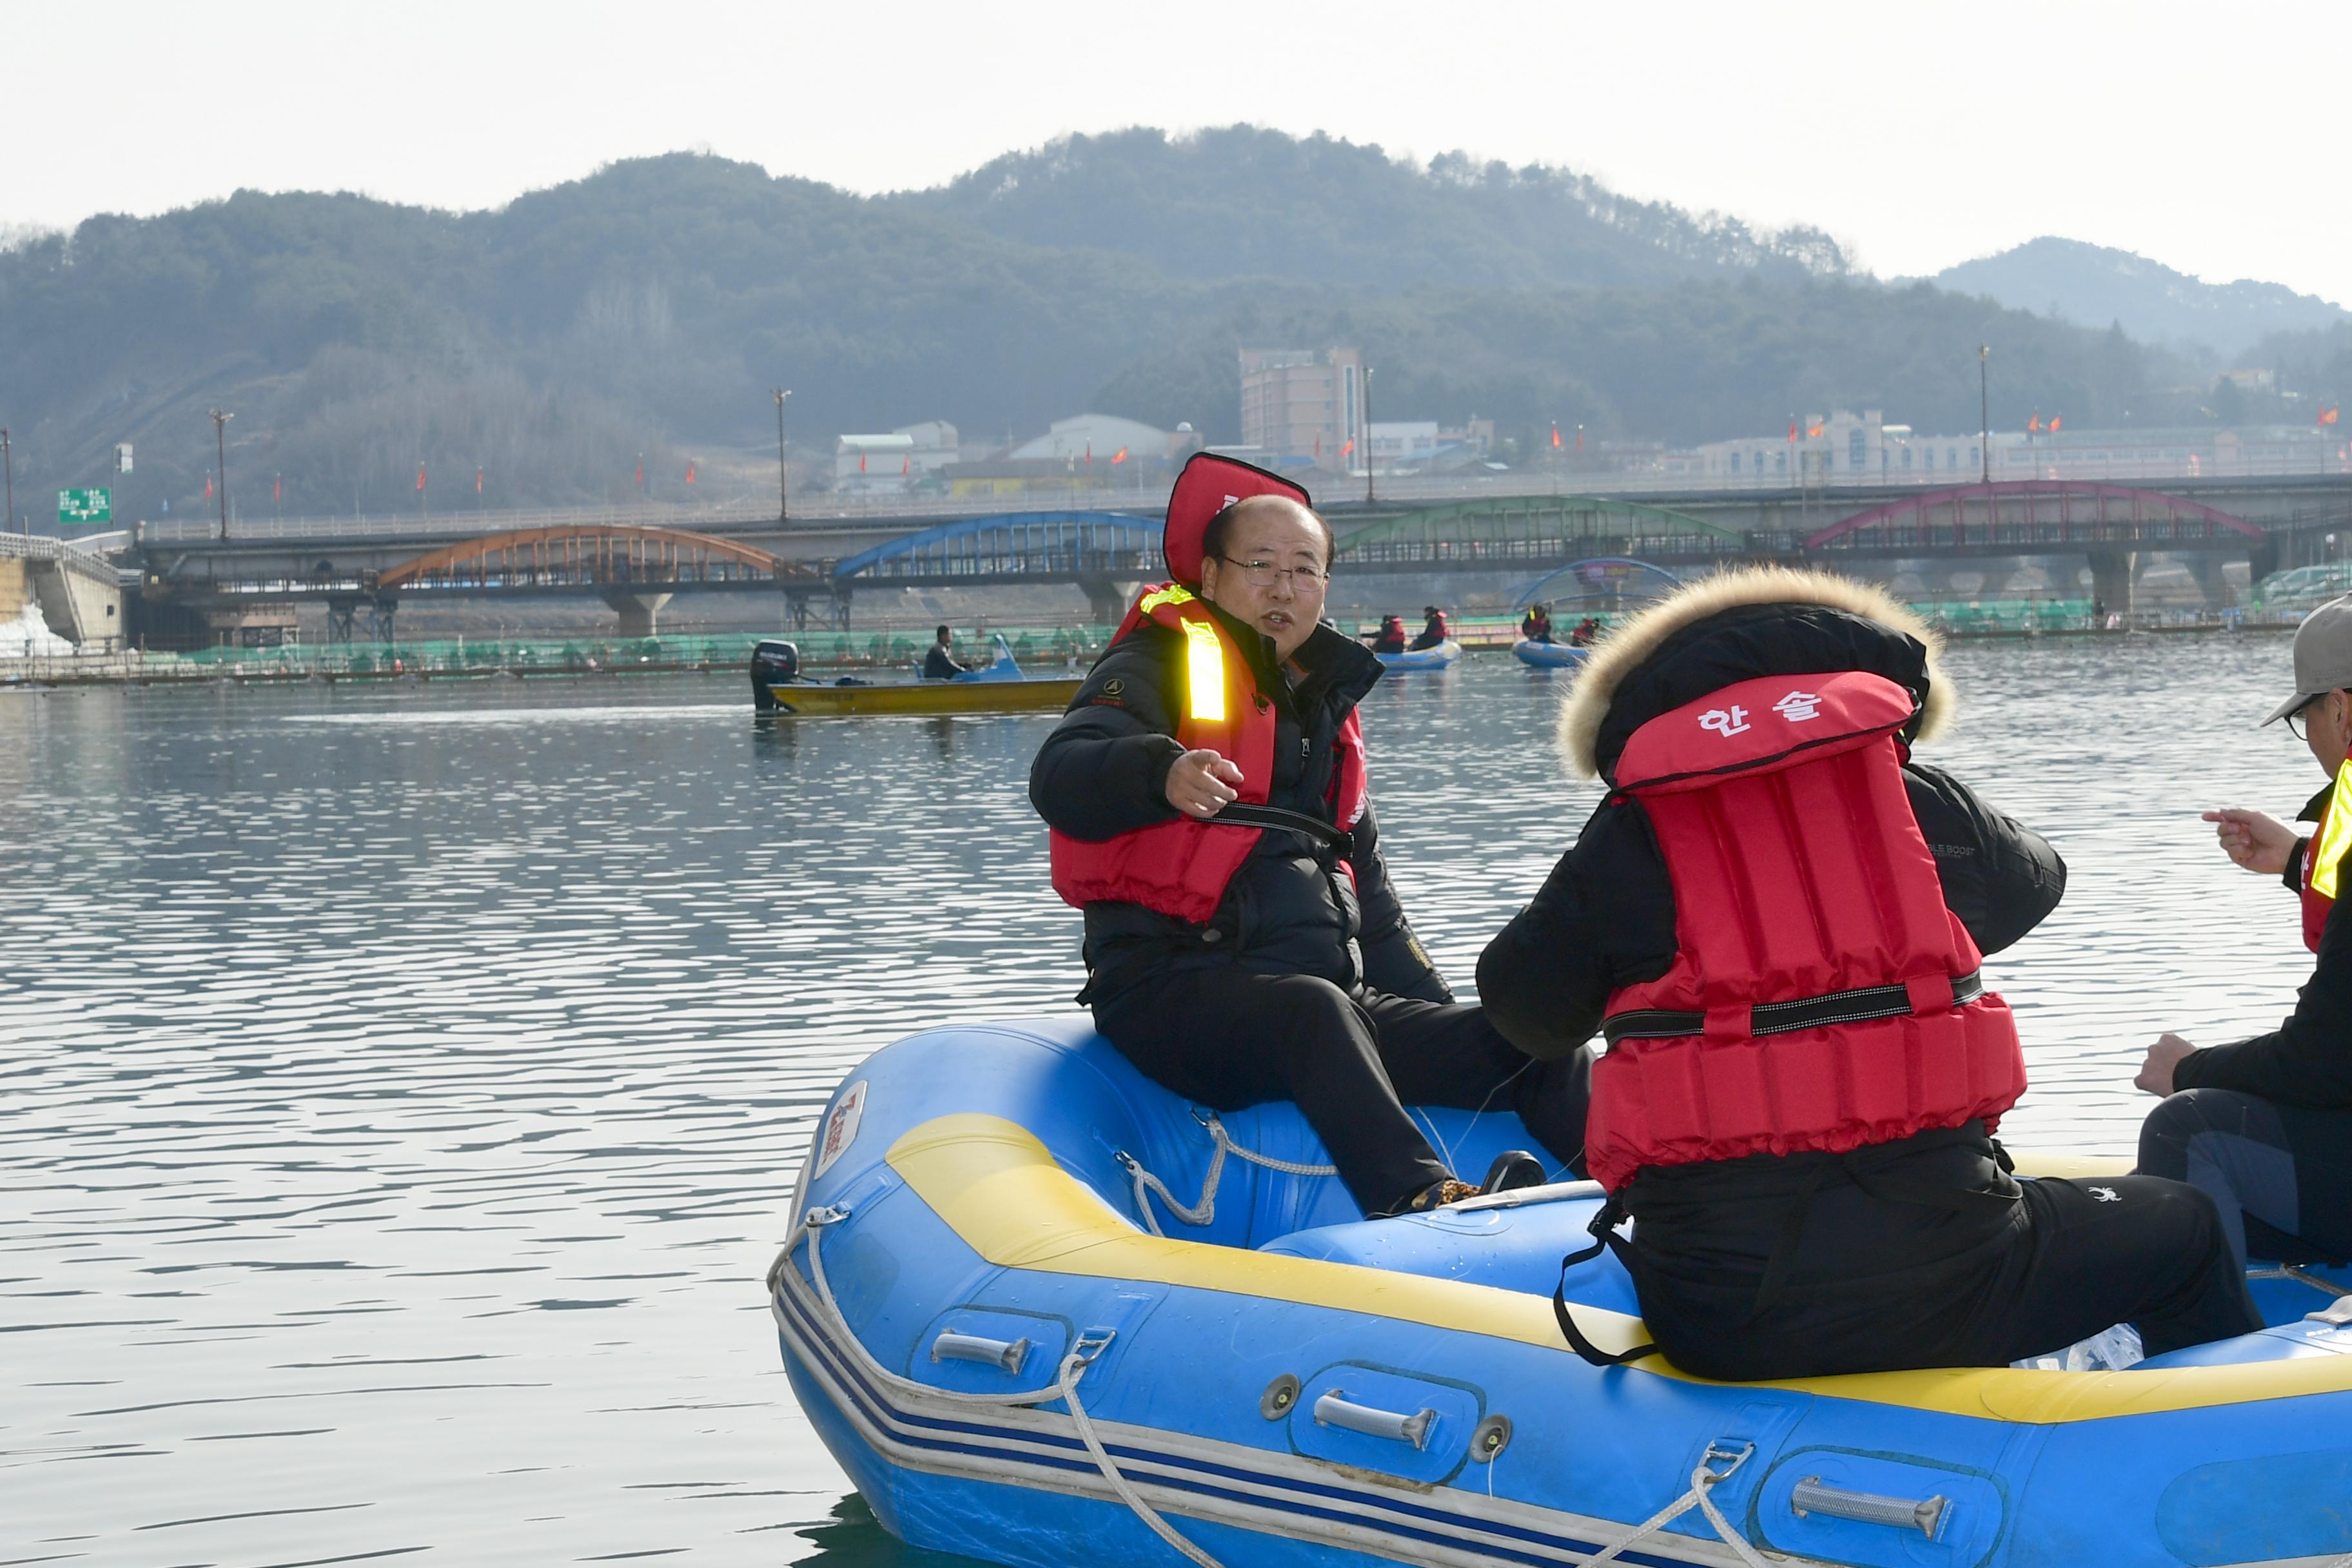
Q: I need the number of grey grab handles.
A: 3